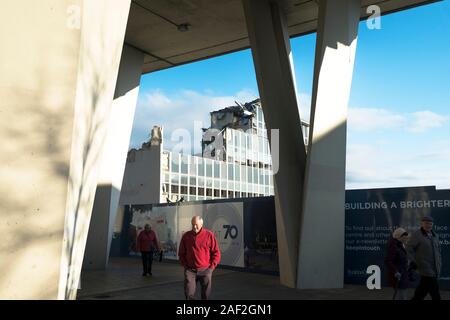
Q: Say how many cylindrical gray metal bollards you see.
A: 0